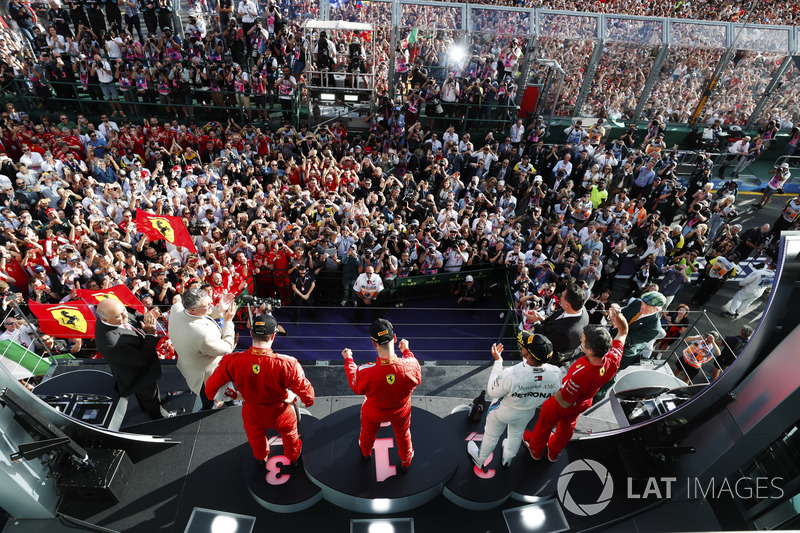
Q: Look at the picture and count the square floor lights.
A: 3